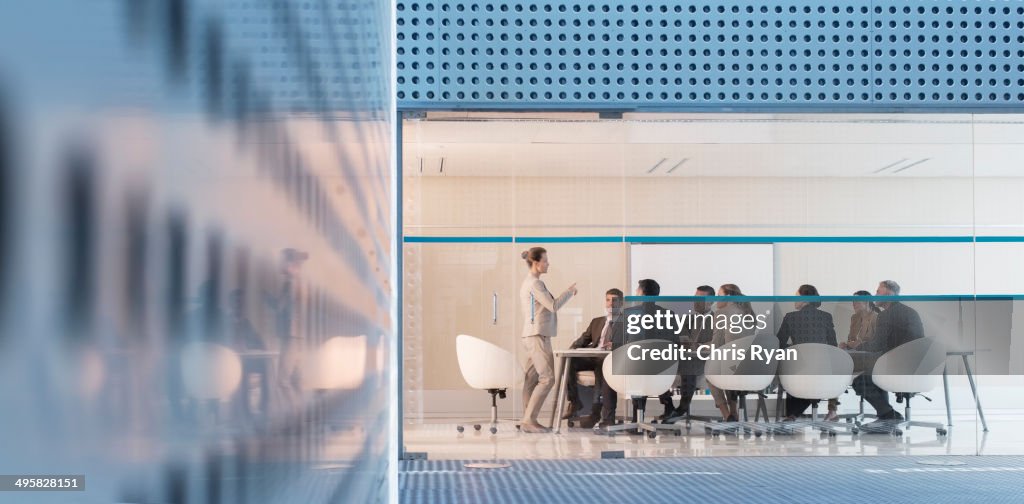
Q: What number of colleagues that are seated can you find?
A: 7